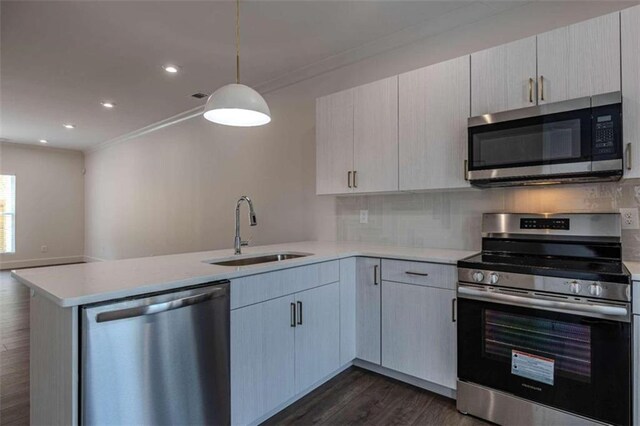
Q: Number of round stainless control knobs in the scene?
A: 4